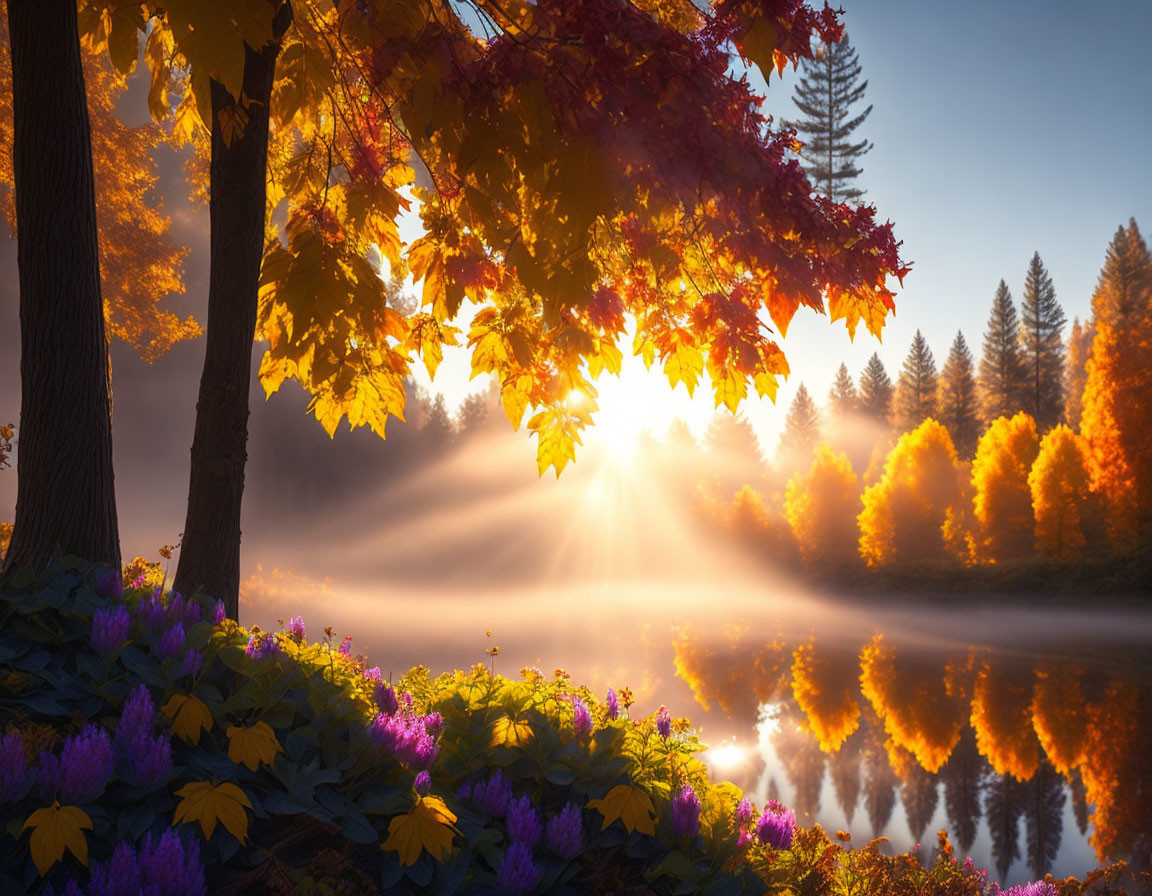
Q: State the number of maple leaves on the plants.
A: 7